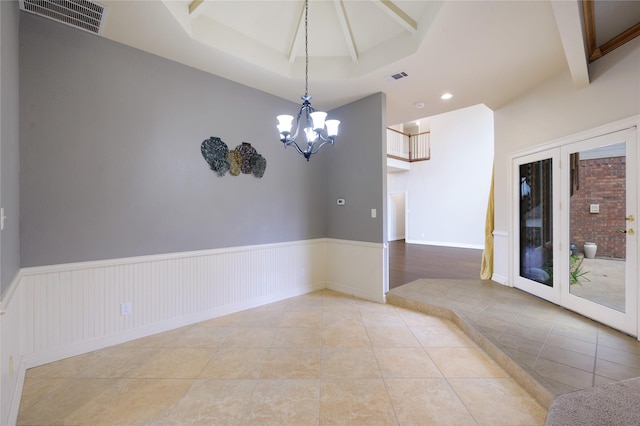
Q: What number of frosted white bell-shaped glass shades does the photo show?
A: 5